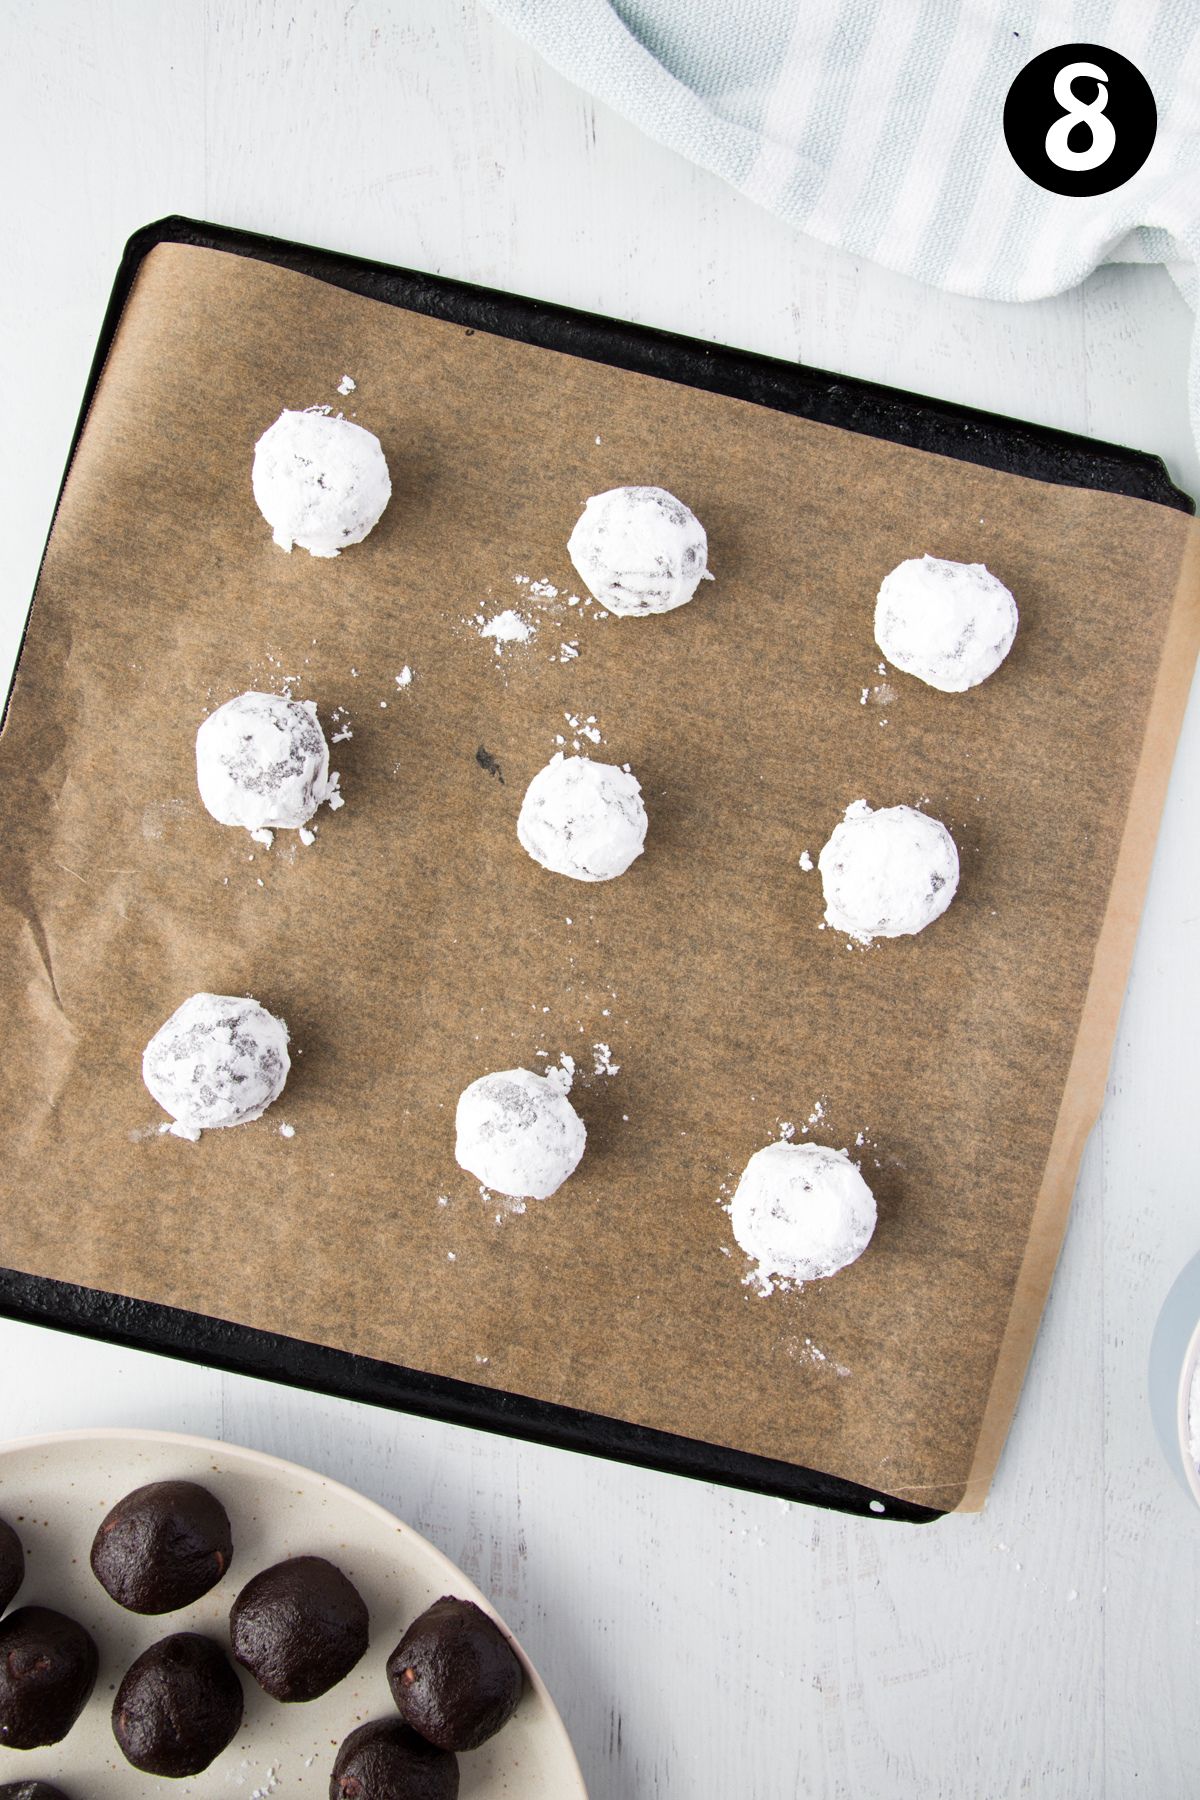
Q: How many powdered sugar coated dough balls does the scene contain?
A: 9